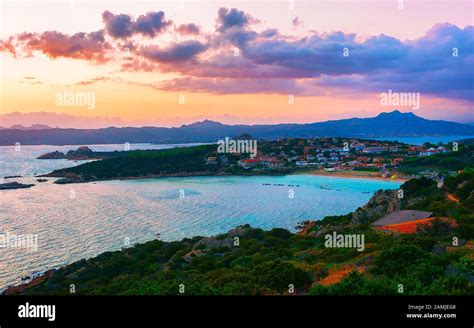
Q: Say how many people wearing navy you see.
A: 0